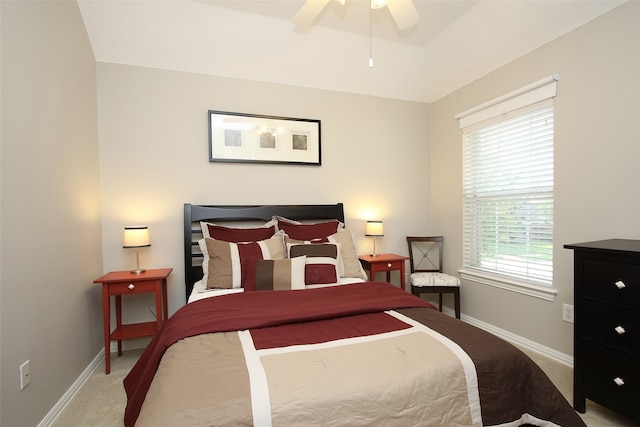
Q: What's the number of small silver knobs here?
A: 5